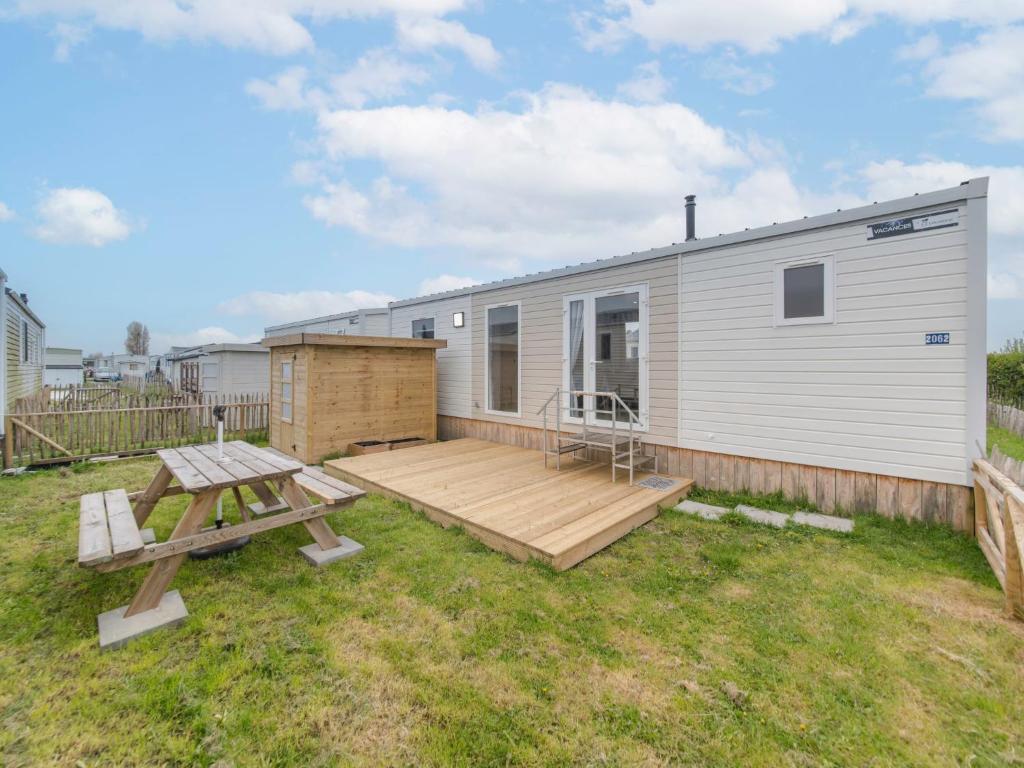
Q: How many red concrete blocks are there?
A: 0